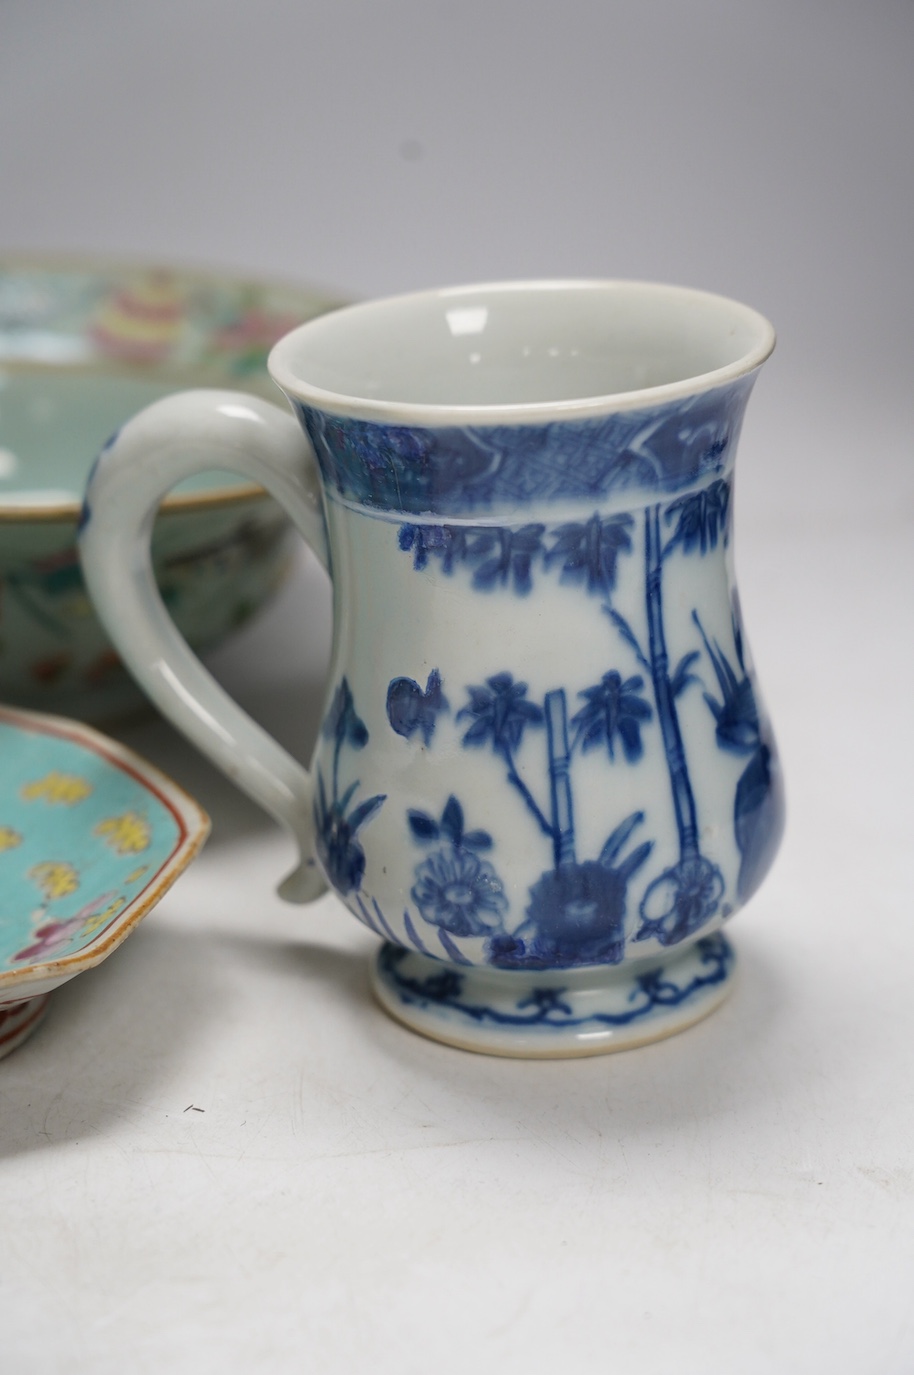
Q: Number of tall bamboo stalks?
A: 2